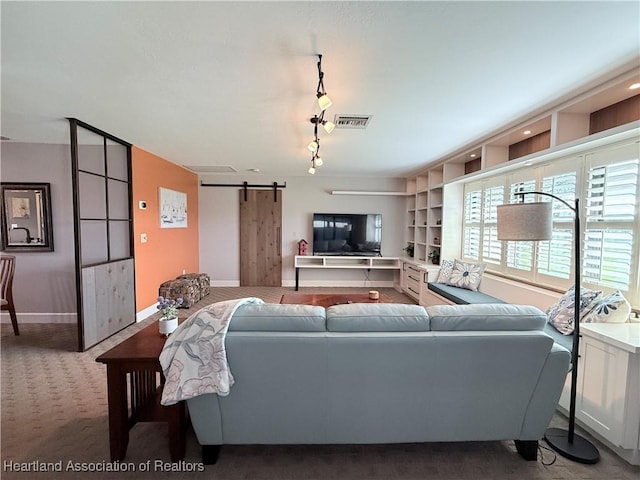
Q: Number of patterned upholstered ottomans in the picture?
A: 2